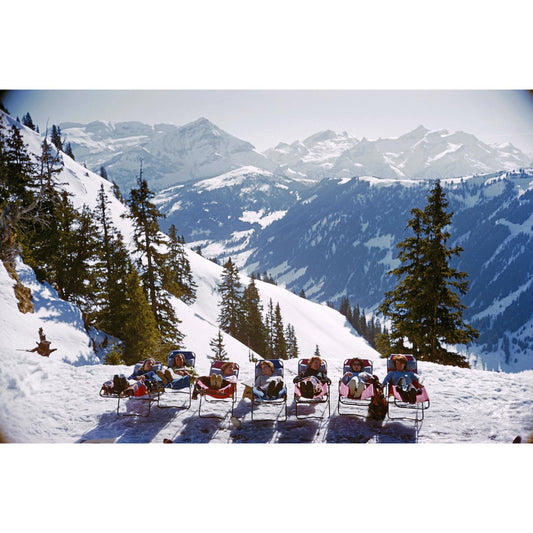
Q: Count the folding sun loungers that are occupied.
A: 7